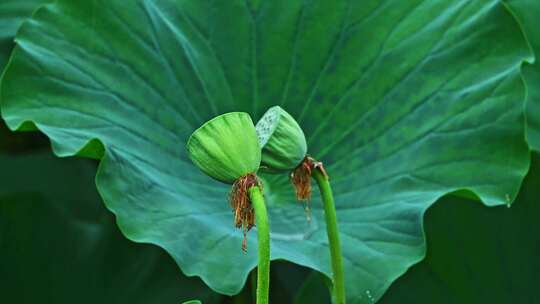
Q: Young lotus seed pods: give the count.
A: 2